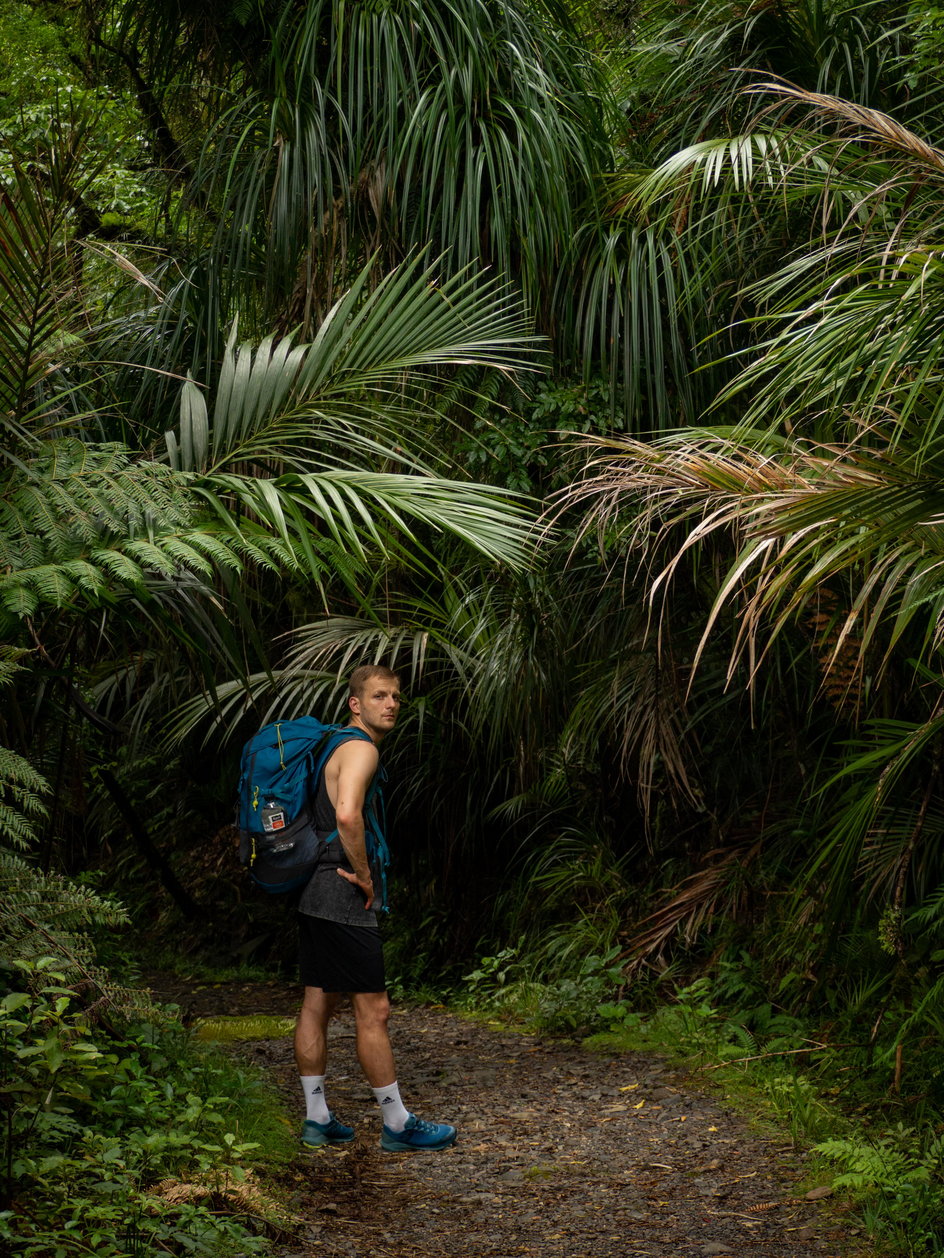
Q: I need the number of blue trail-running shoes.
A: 2